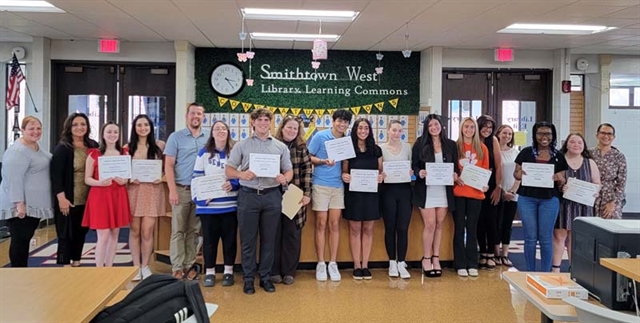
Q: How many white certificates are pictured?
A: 11